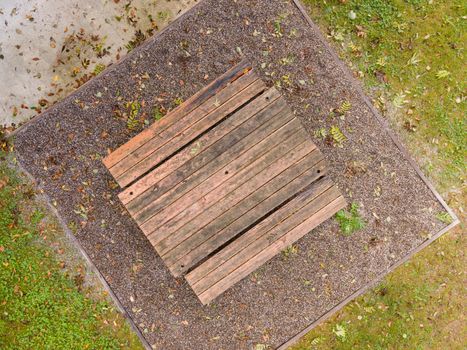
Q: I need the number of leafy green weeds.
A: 1